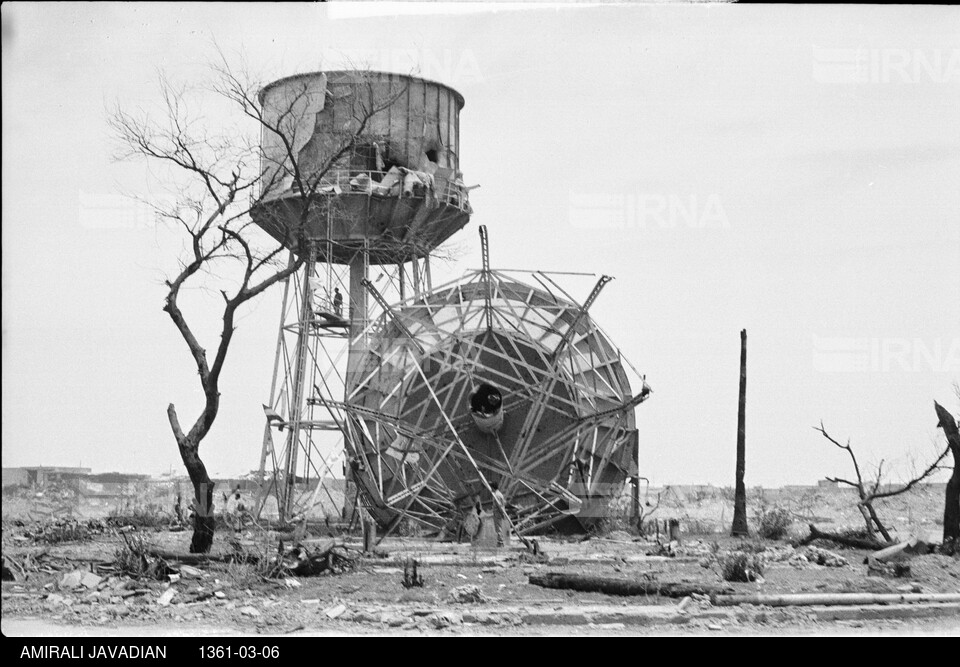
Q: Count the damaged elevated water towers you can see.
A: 2